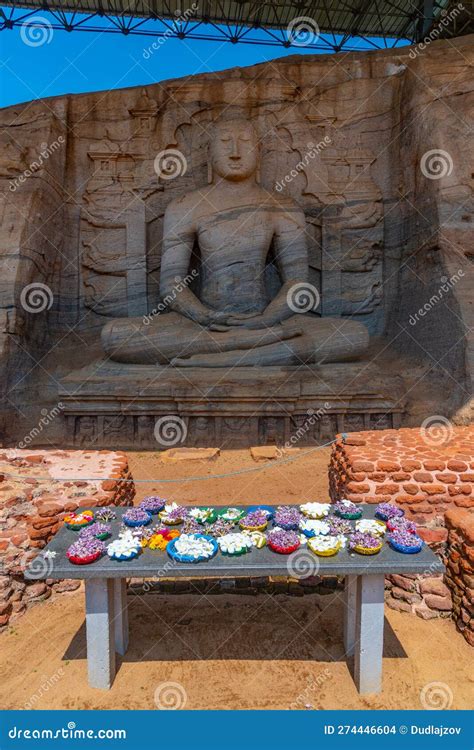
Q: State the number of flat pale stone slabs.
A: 2